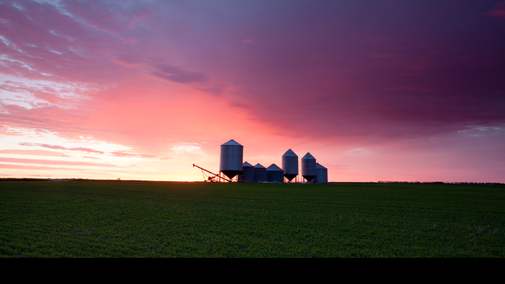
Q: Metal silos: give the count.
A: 7